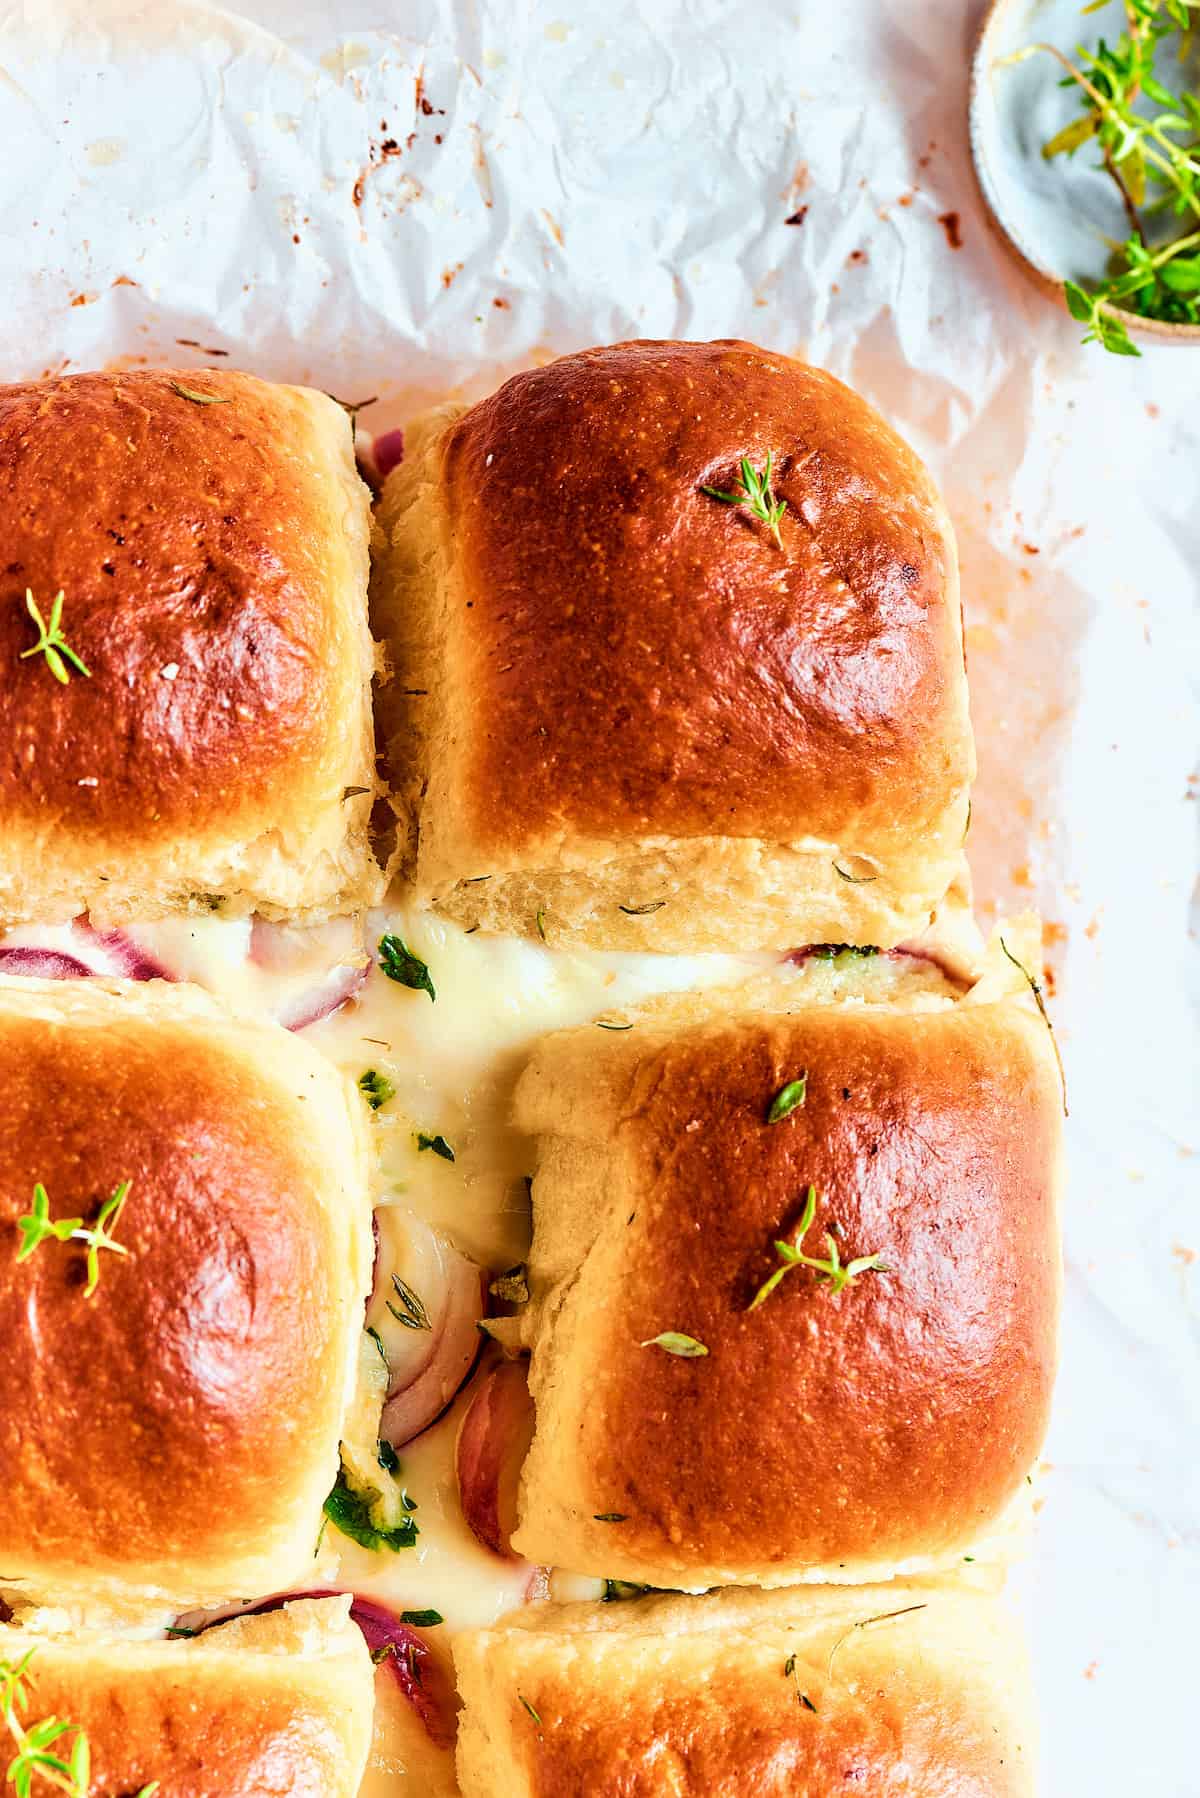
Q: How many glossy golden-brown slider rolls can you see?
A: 6